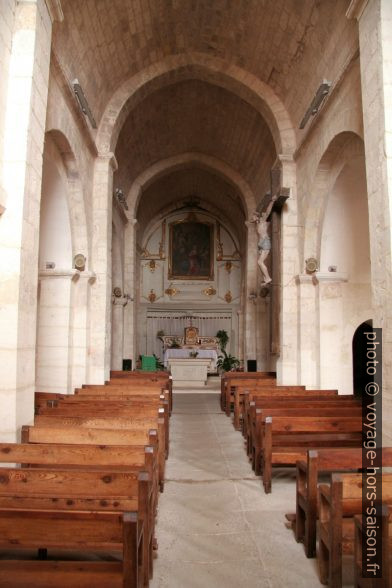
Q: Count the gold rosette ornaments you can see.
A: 6